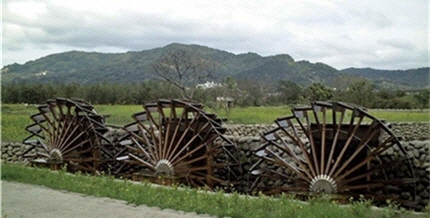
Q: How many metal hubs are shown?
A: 3